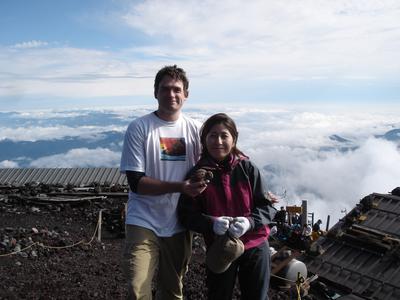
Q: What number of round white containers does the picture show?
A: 1